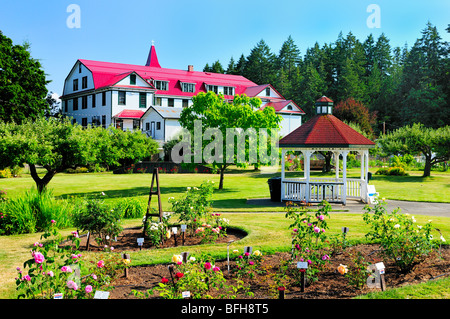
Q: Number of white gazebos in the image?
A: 1